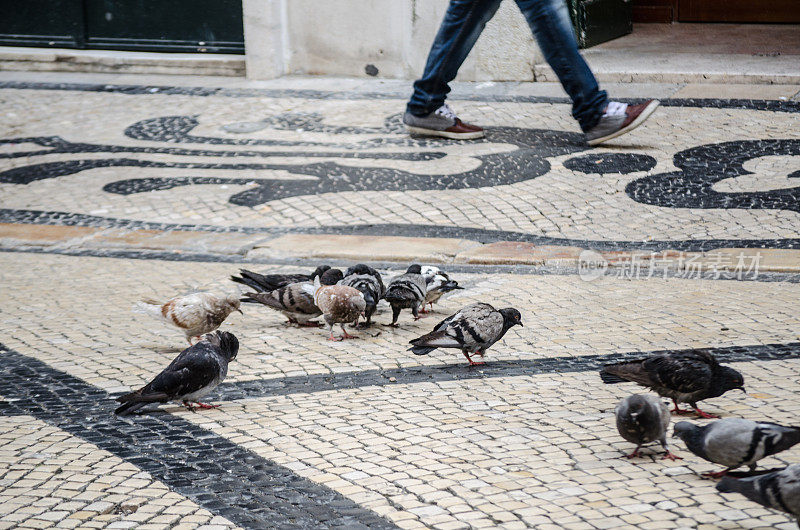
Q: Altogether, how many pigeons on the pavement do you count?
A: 13